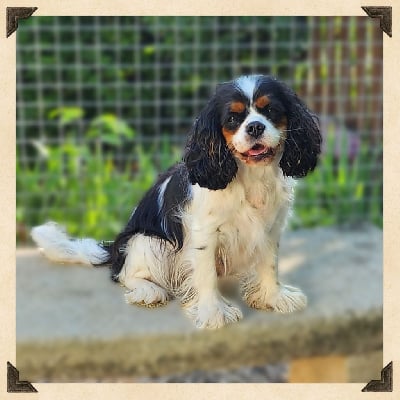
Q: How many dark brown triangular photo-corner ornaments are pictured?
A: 4